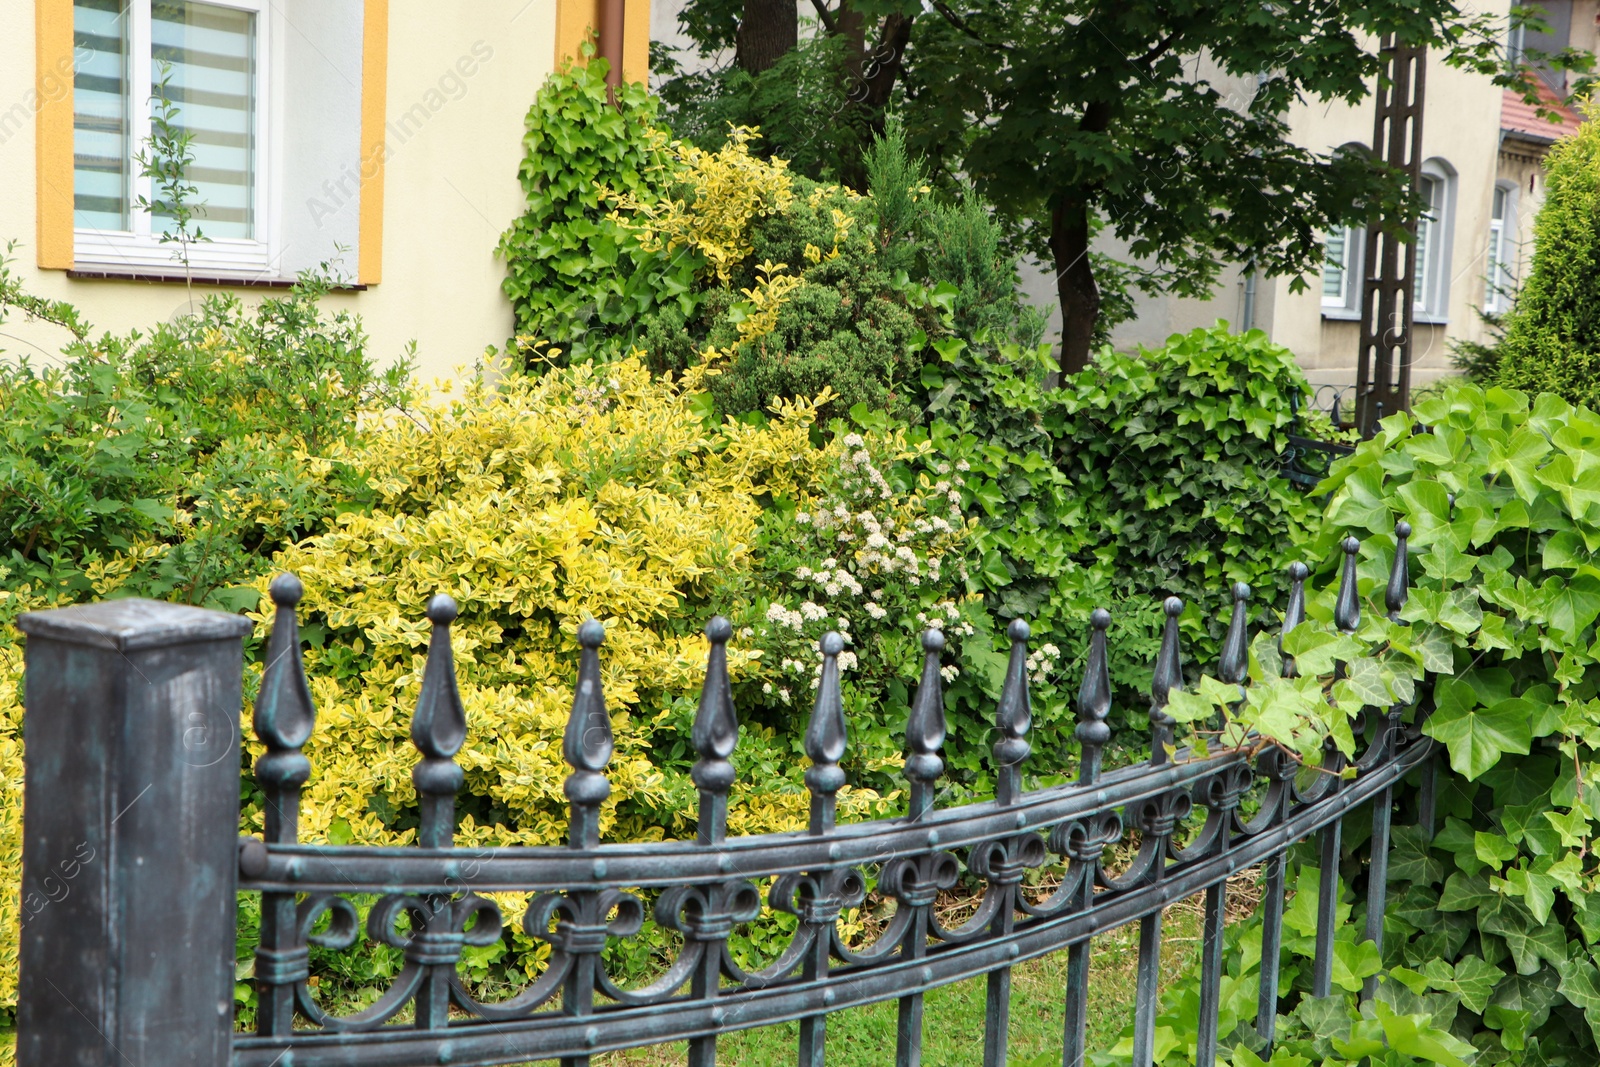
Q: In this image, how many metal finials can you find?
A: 13